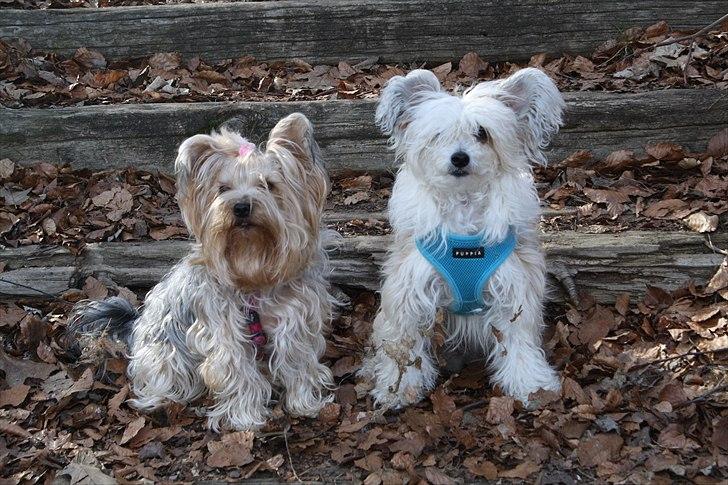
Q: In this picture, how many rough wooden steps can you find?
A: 3